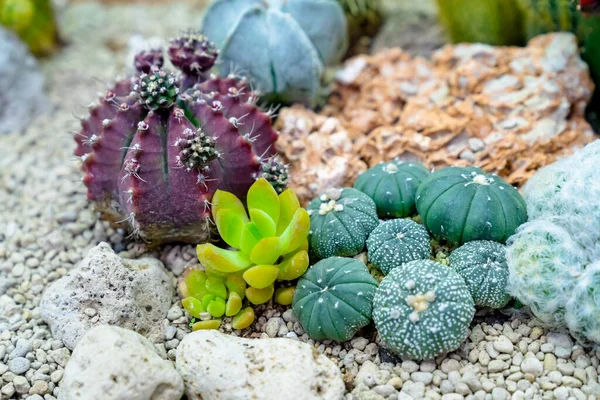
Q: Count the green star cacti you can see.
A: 7